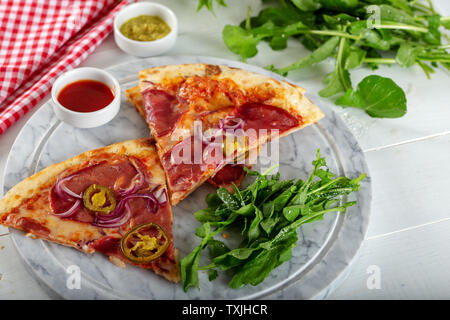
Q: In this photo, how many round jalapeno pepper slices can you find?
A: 3